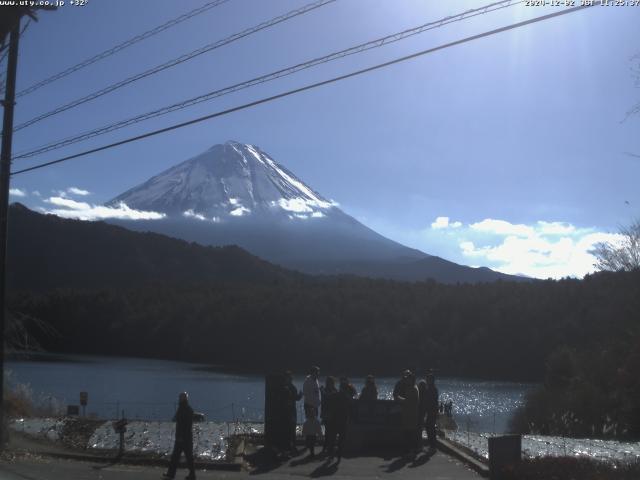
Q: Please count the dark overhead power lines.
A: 4